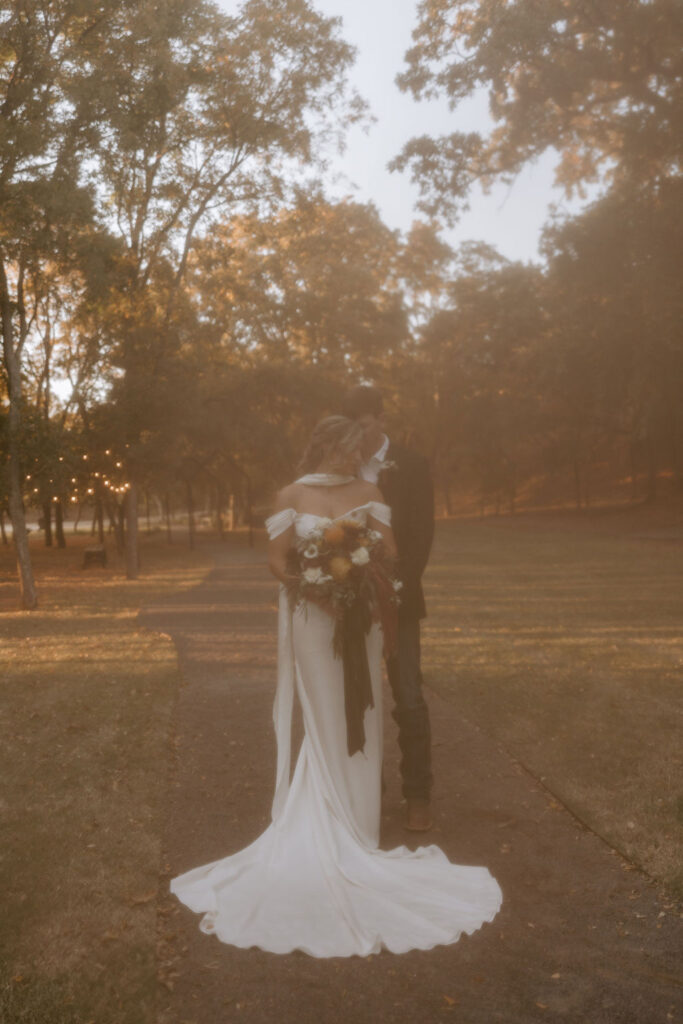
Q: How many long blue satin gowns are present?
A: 0